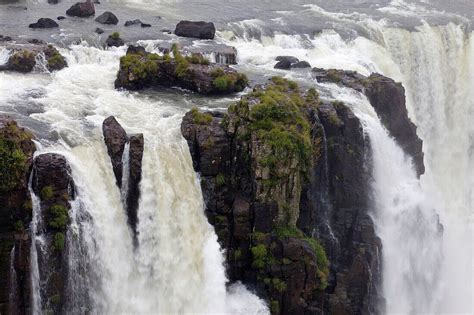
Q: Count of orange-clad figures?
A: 0